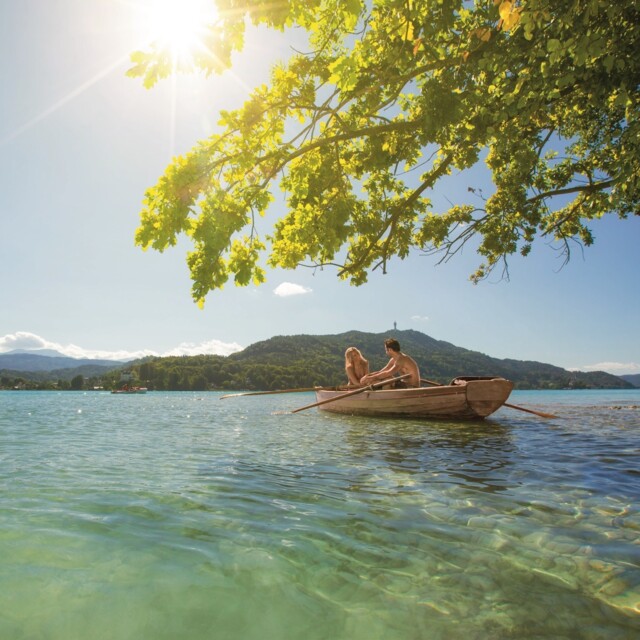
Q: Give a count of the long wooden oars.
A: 3